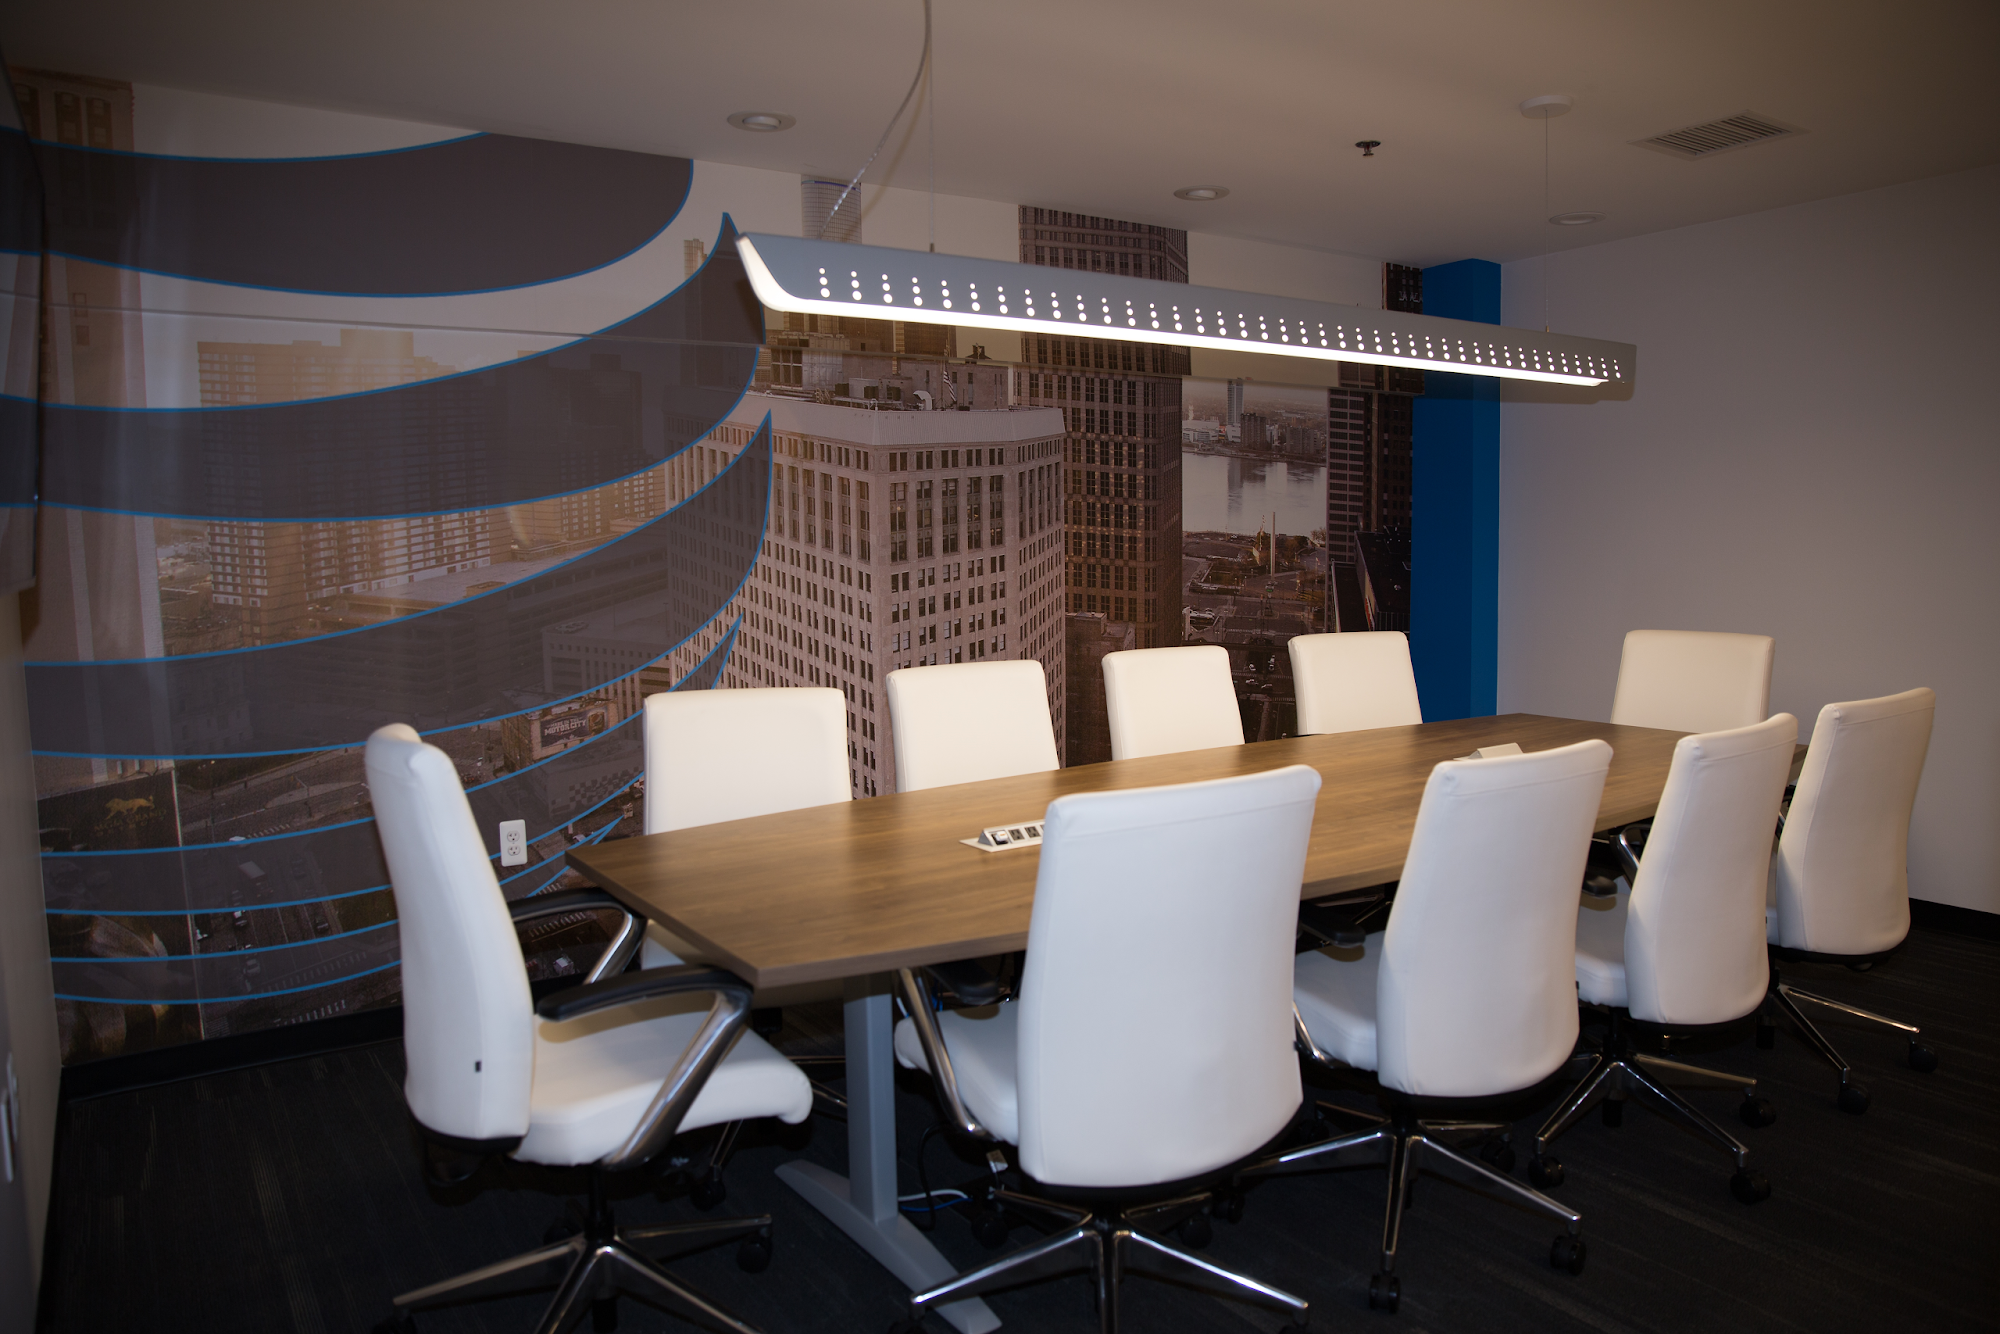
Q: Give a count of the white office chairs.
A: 10